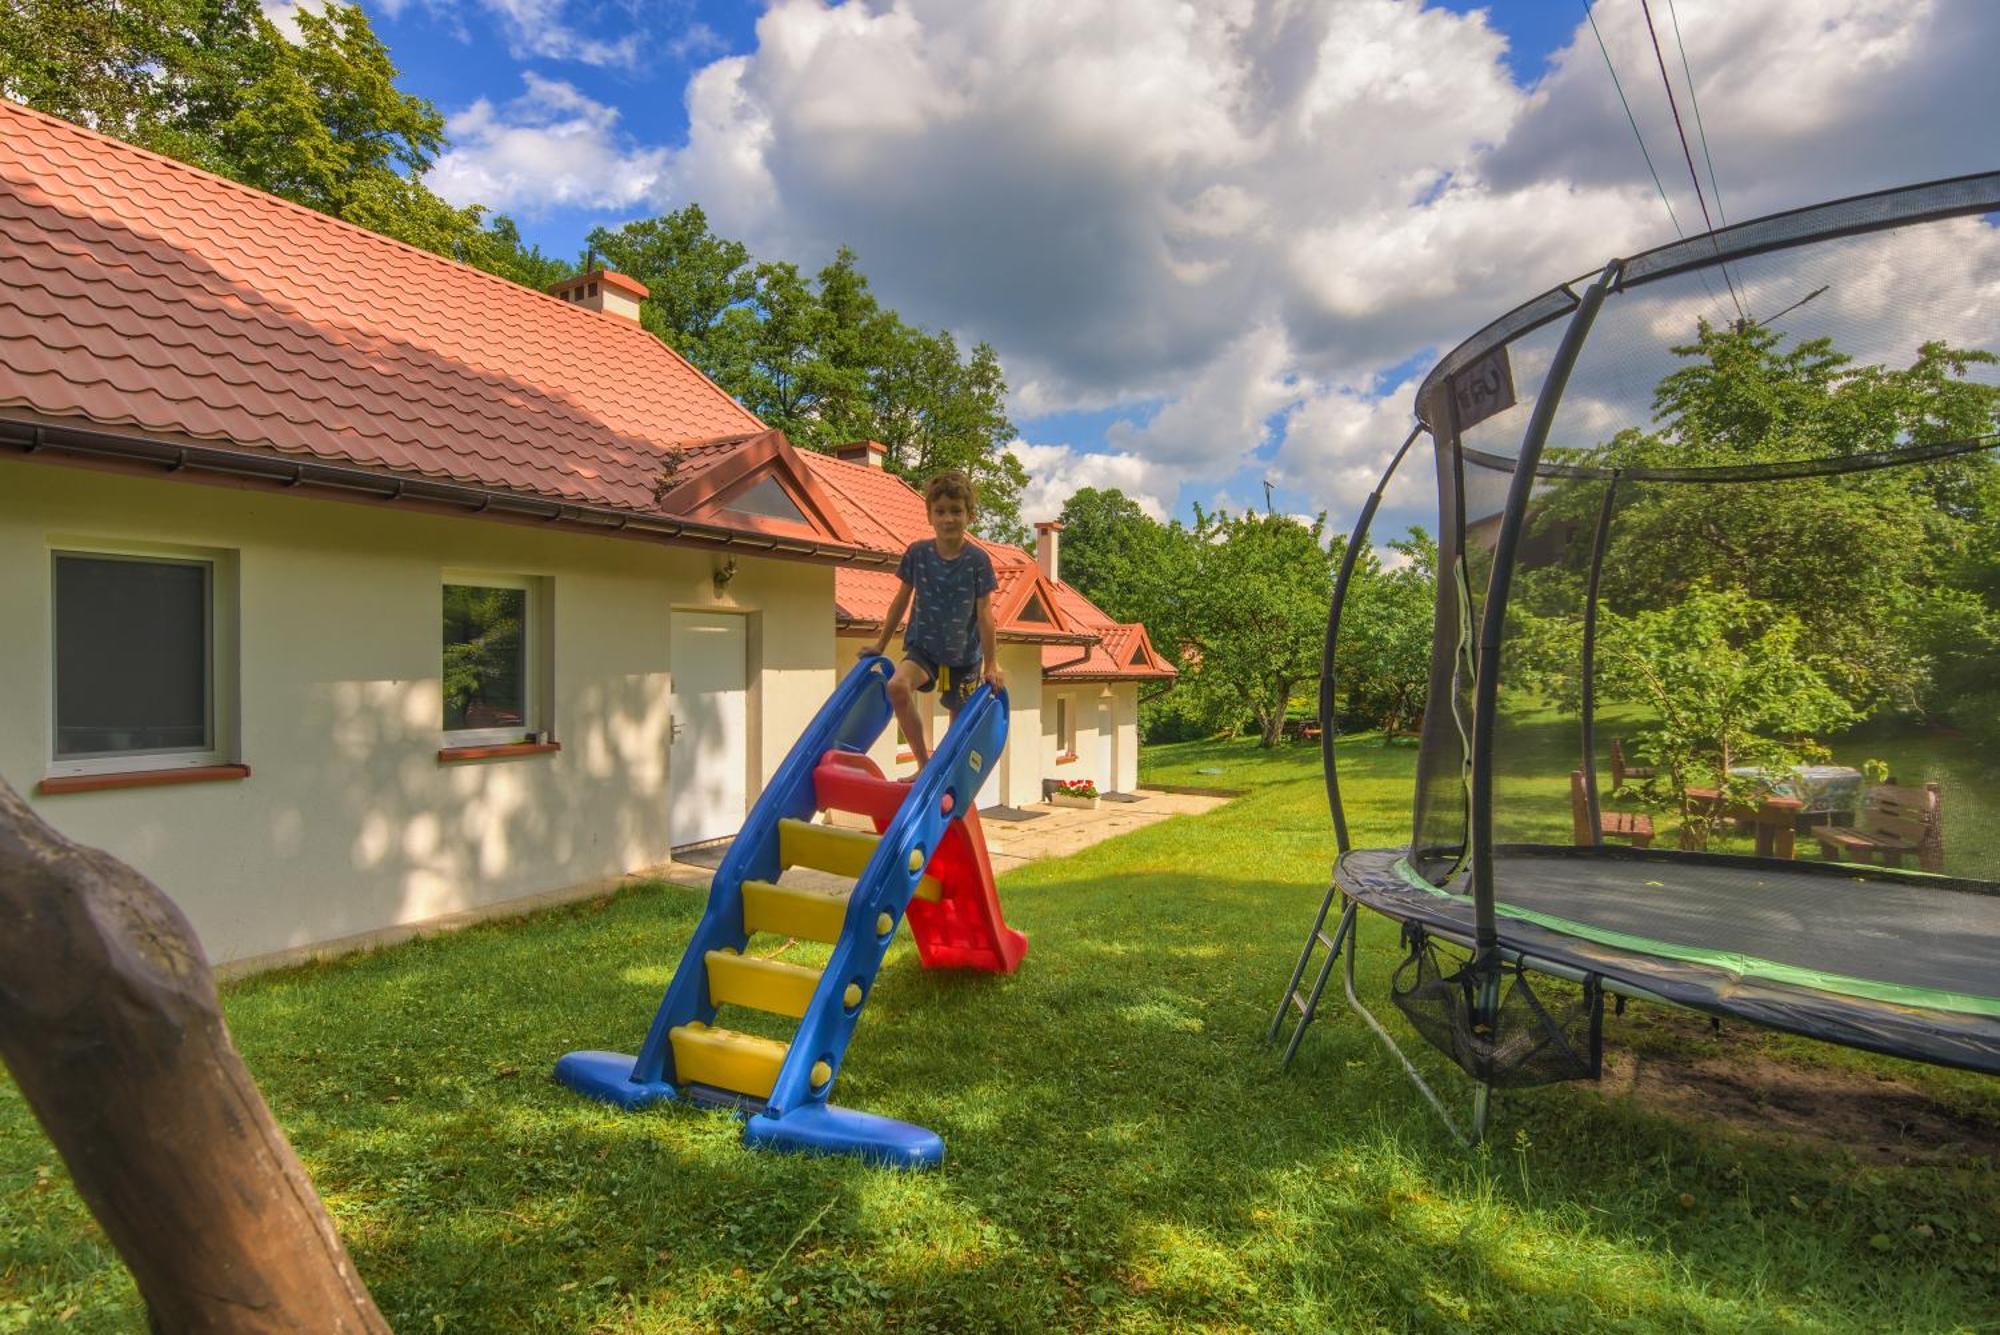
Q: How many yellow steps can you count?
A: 4